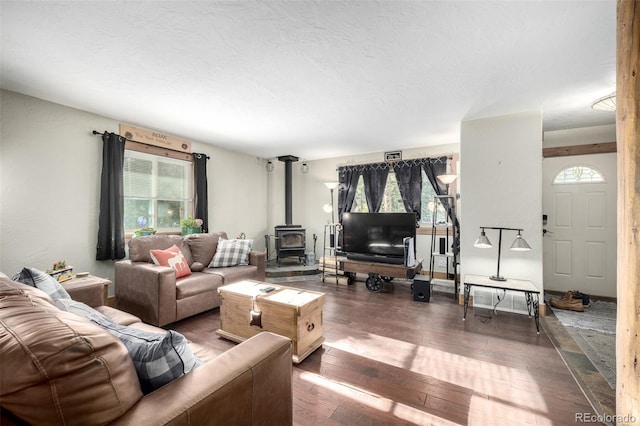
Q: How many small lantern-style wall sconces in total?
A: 2